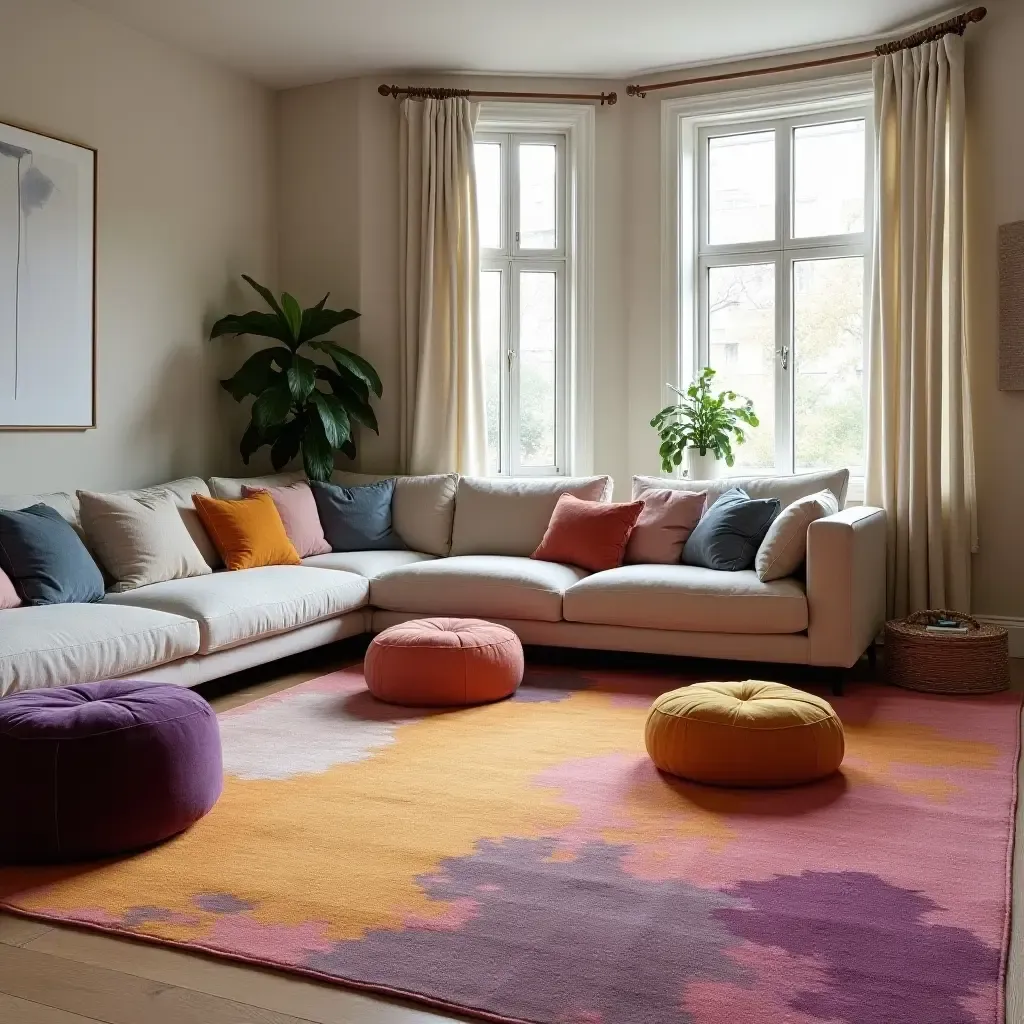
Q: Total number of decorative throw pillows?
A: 10